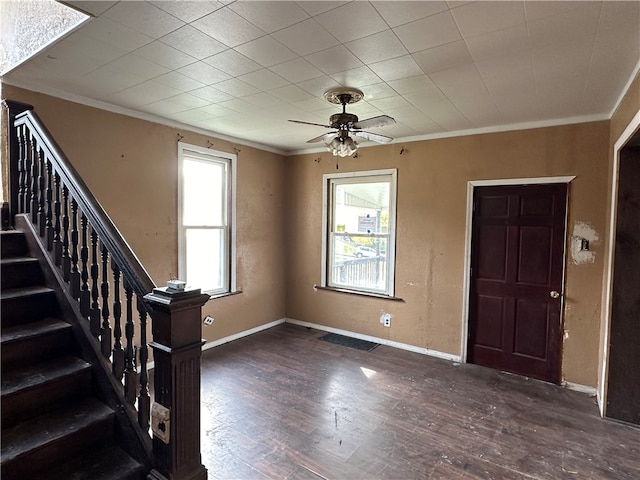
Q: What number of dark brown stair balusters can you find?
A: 14